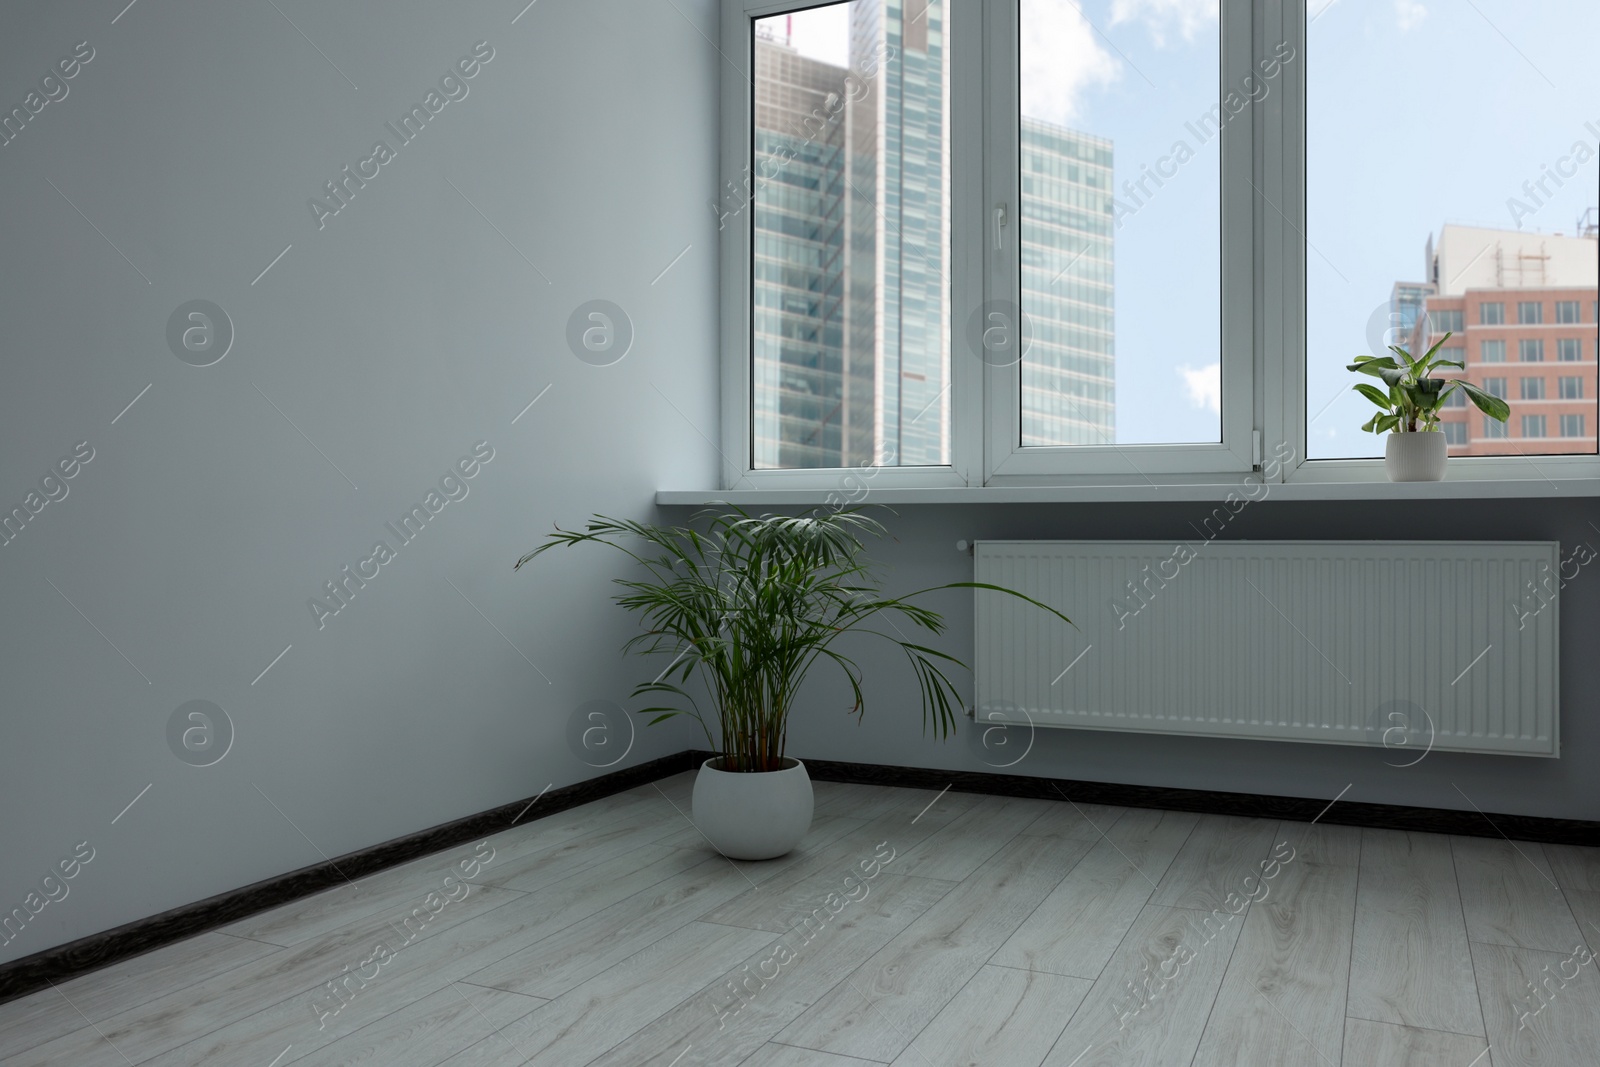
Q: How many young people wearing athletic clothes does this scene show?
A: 0